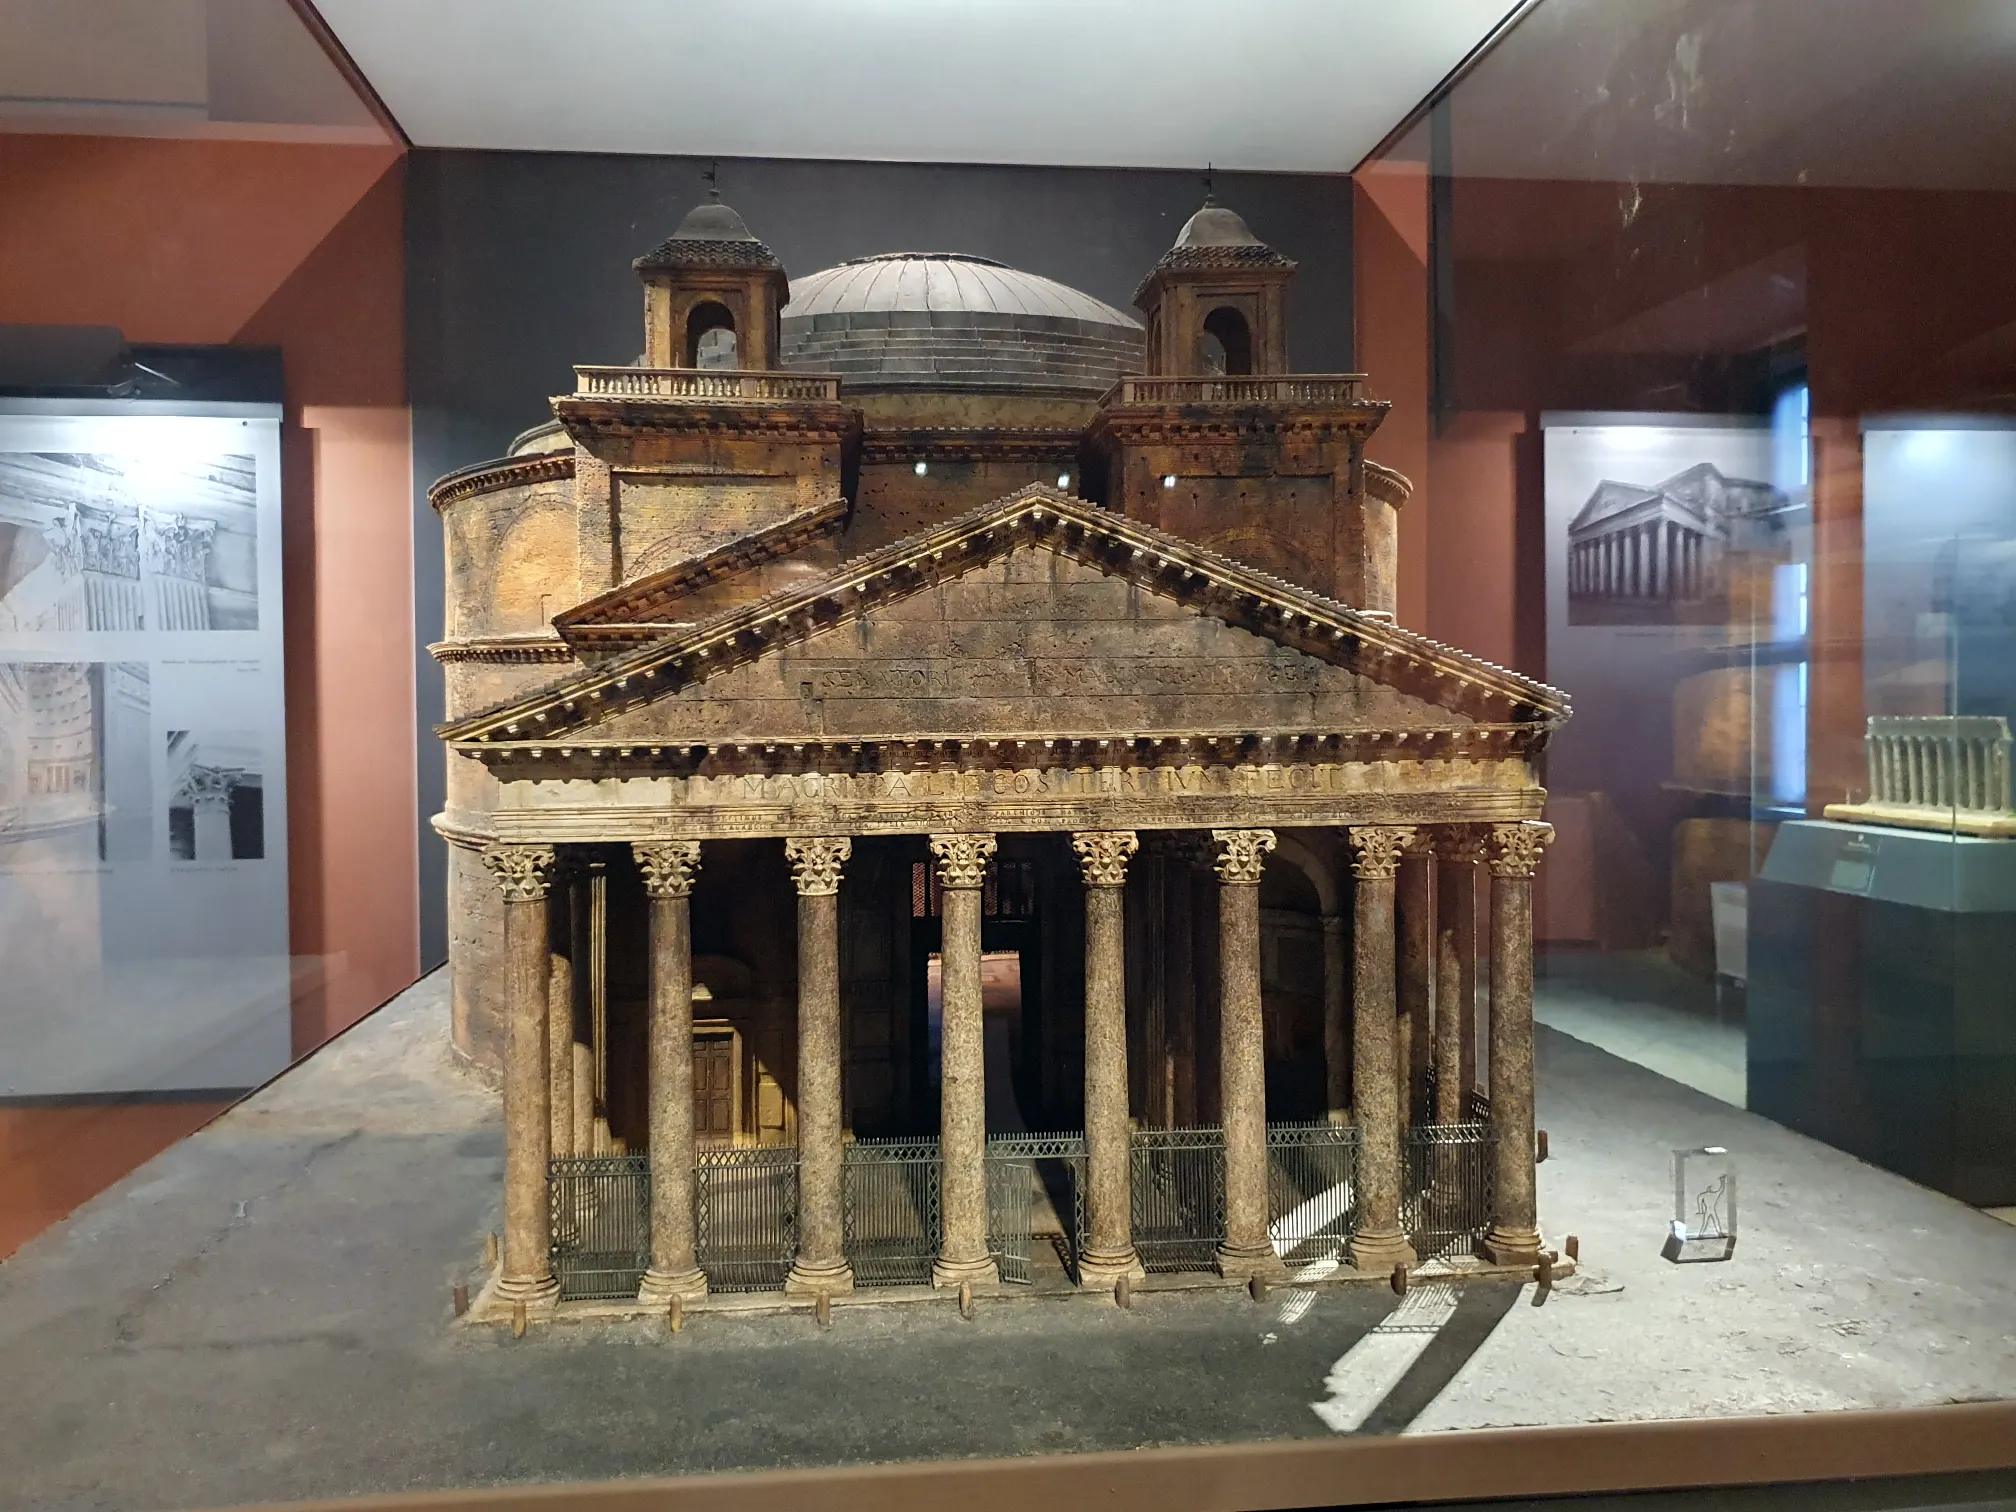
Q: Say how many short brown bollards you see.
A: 12